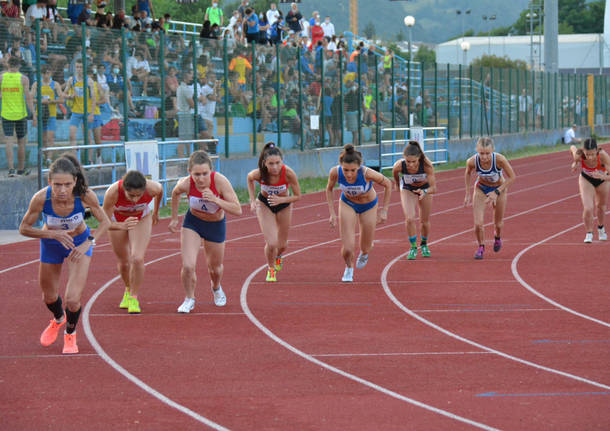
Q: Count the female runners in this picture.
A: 8